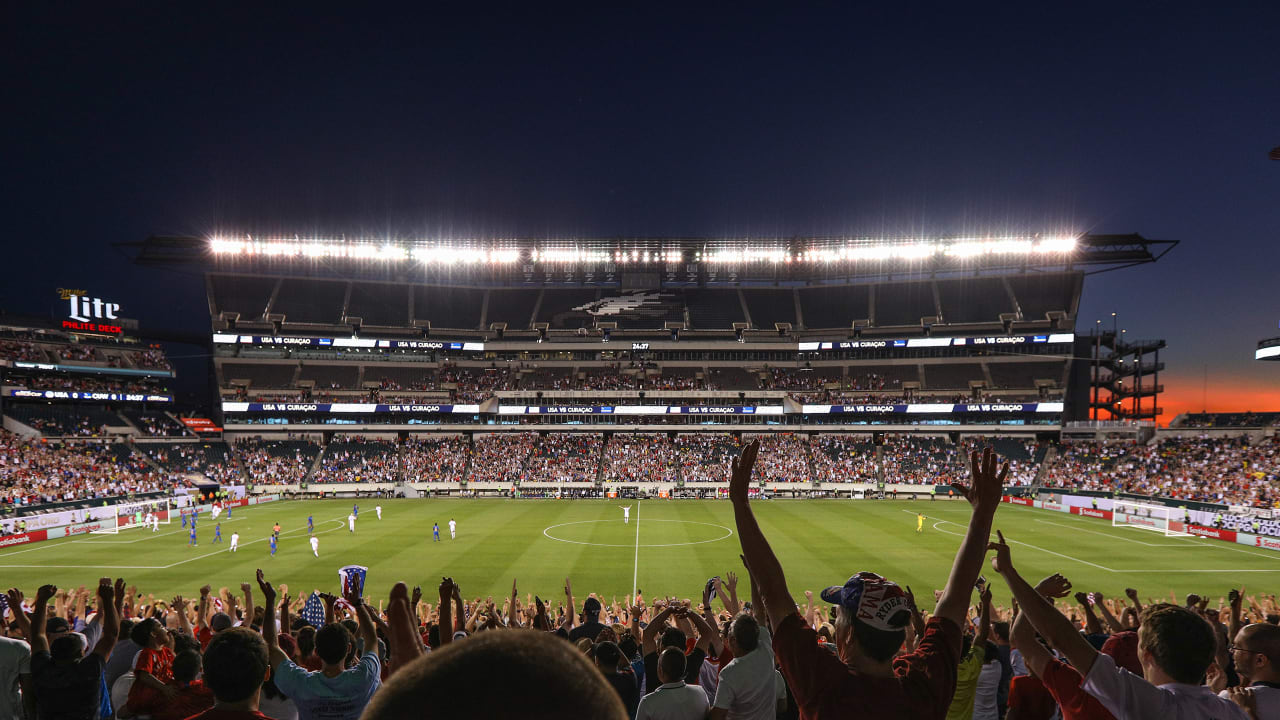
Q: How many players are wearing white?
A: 10